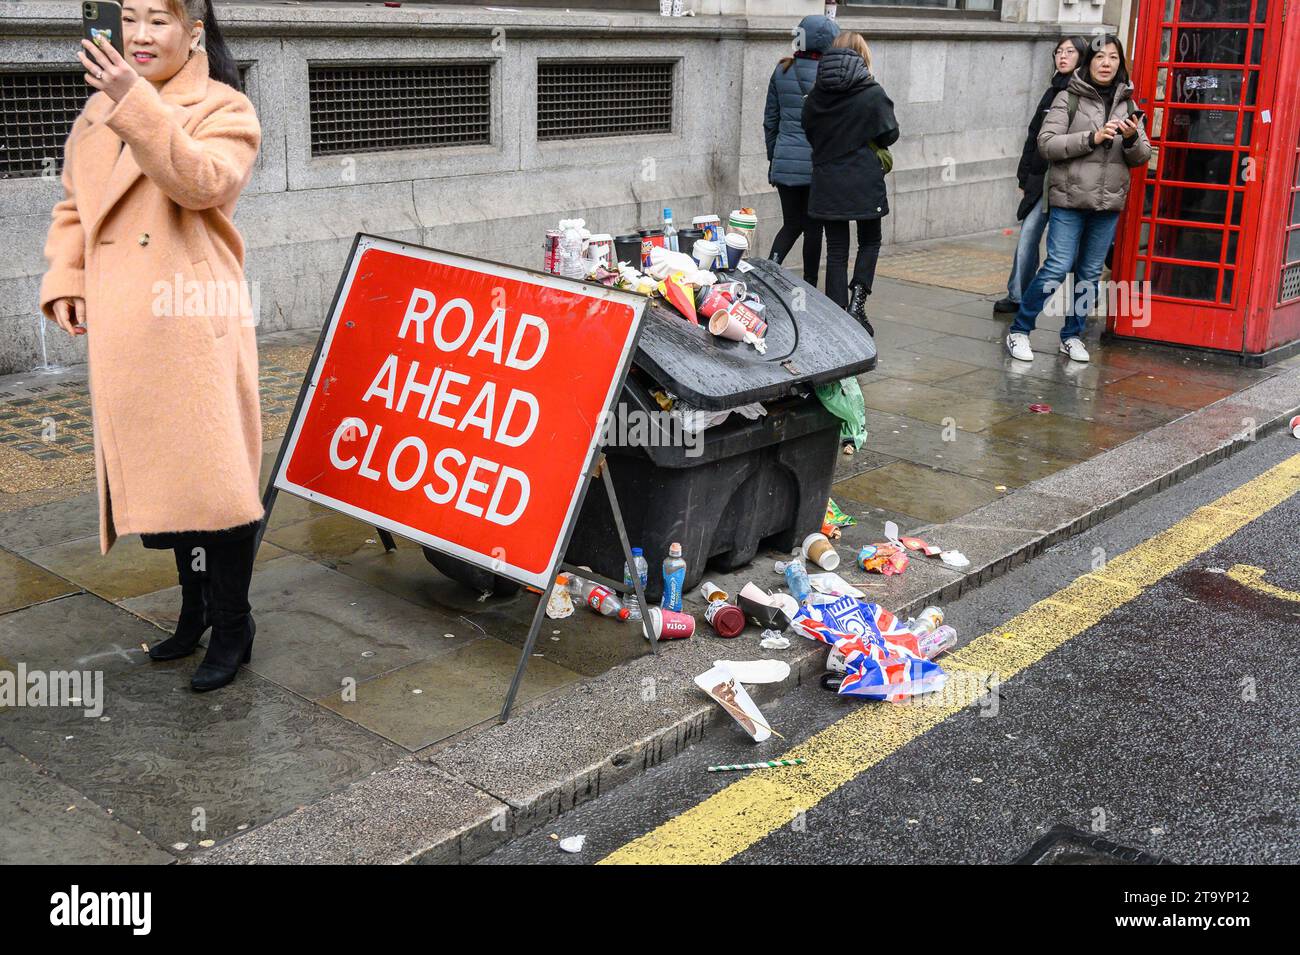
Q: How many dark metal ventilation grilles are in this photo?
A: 3